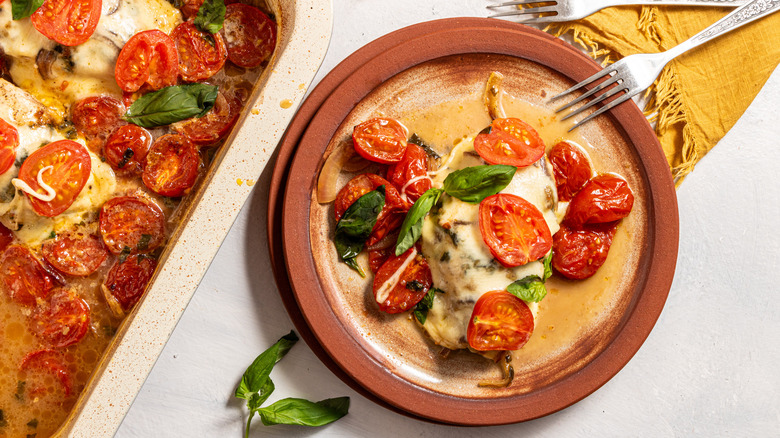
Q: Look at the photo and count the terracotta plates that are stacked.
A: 2